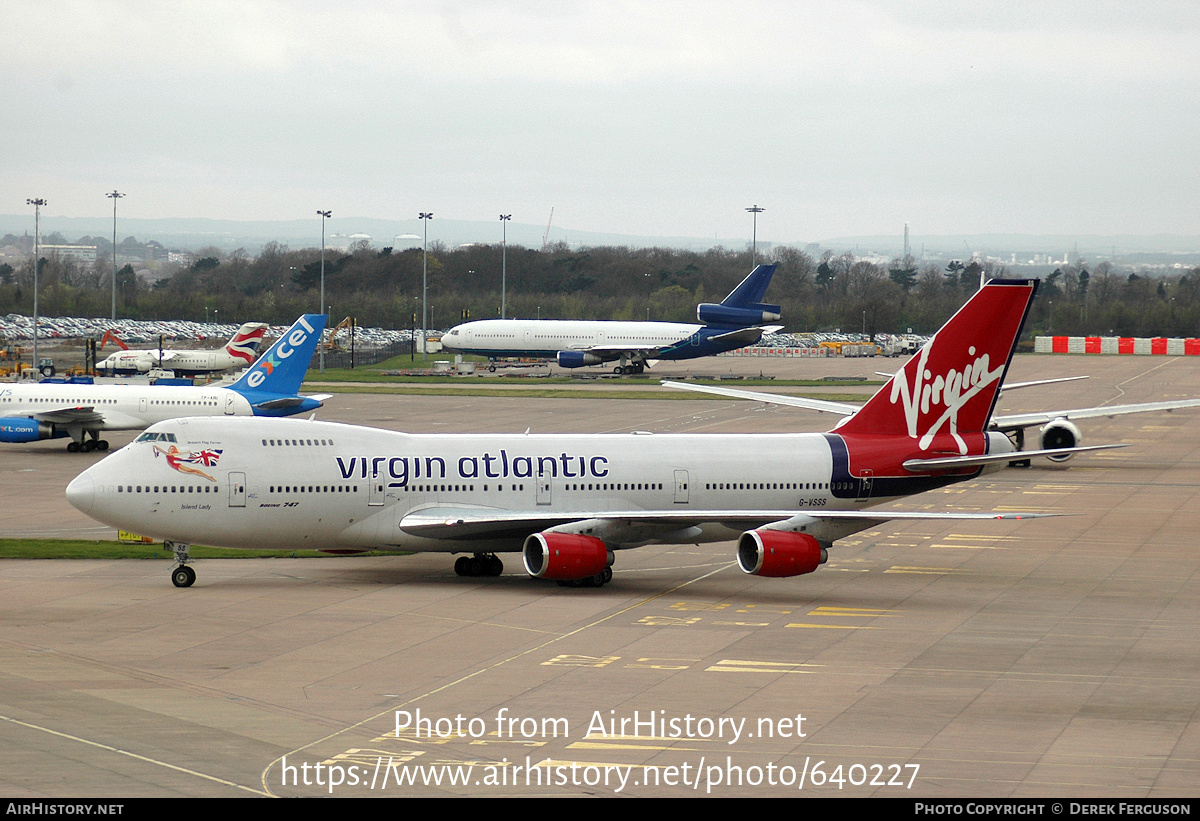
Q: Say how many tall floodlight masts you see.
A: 6